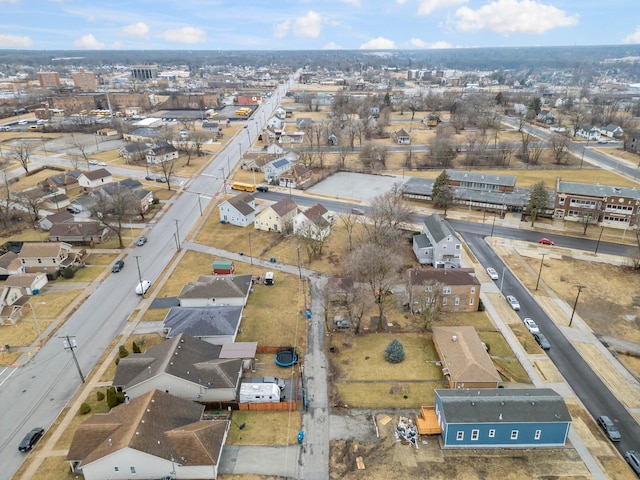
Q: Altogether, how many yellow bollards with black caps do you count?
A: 0